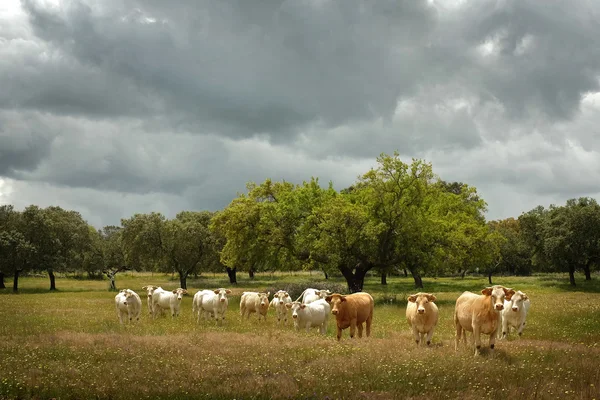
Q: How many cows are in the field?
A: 12